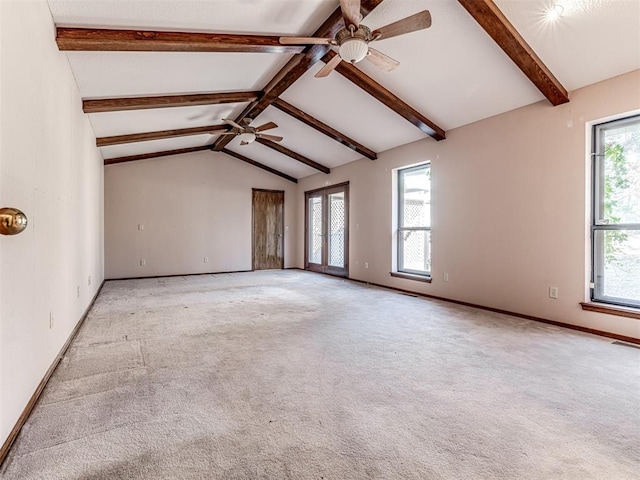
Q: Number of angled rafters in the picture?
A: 9